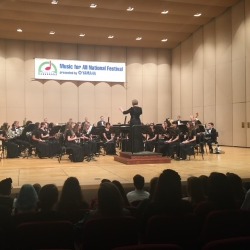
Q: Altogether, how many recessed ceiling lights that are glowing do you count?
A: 11